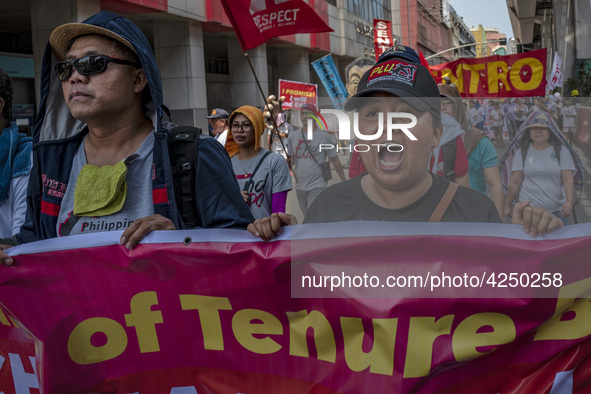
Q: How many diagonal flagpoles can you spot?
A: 1